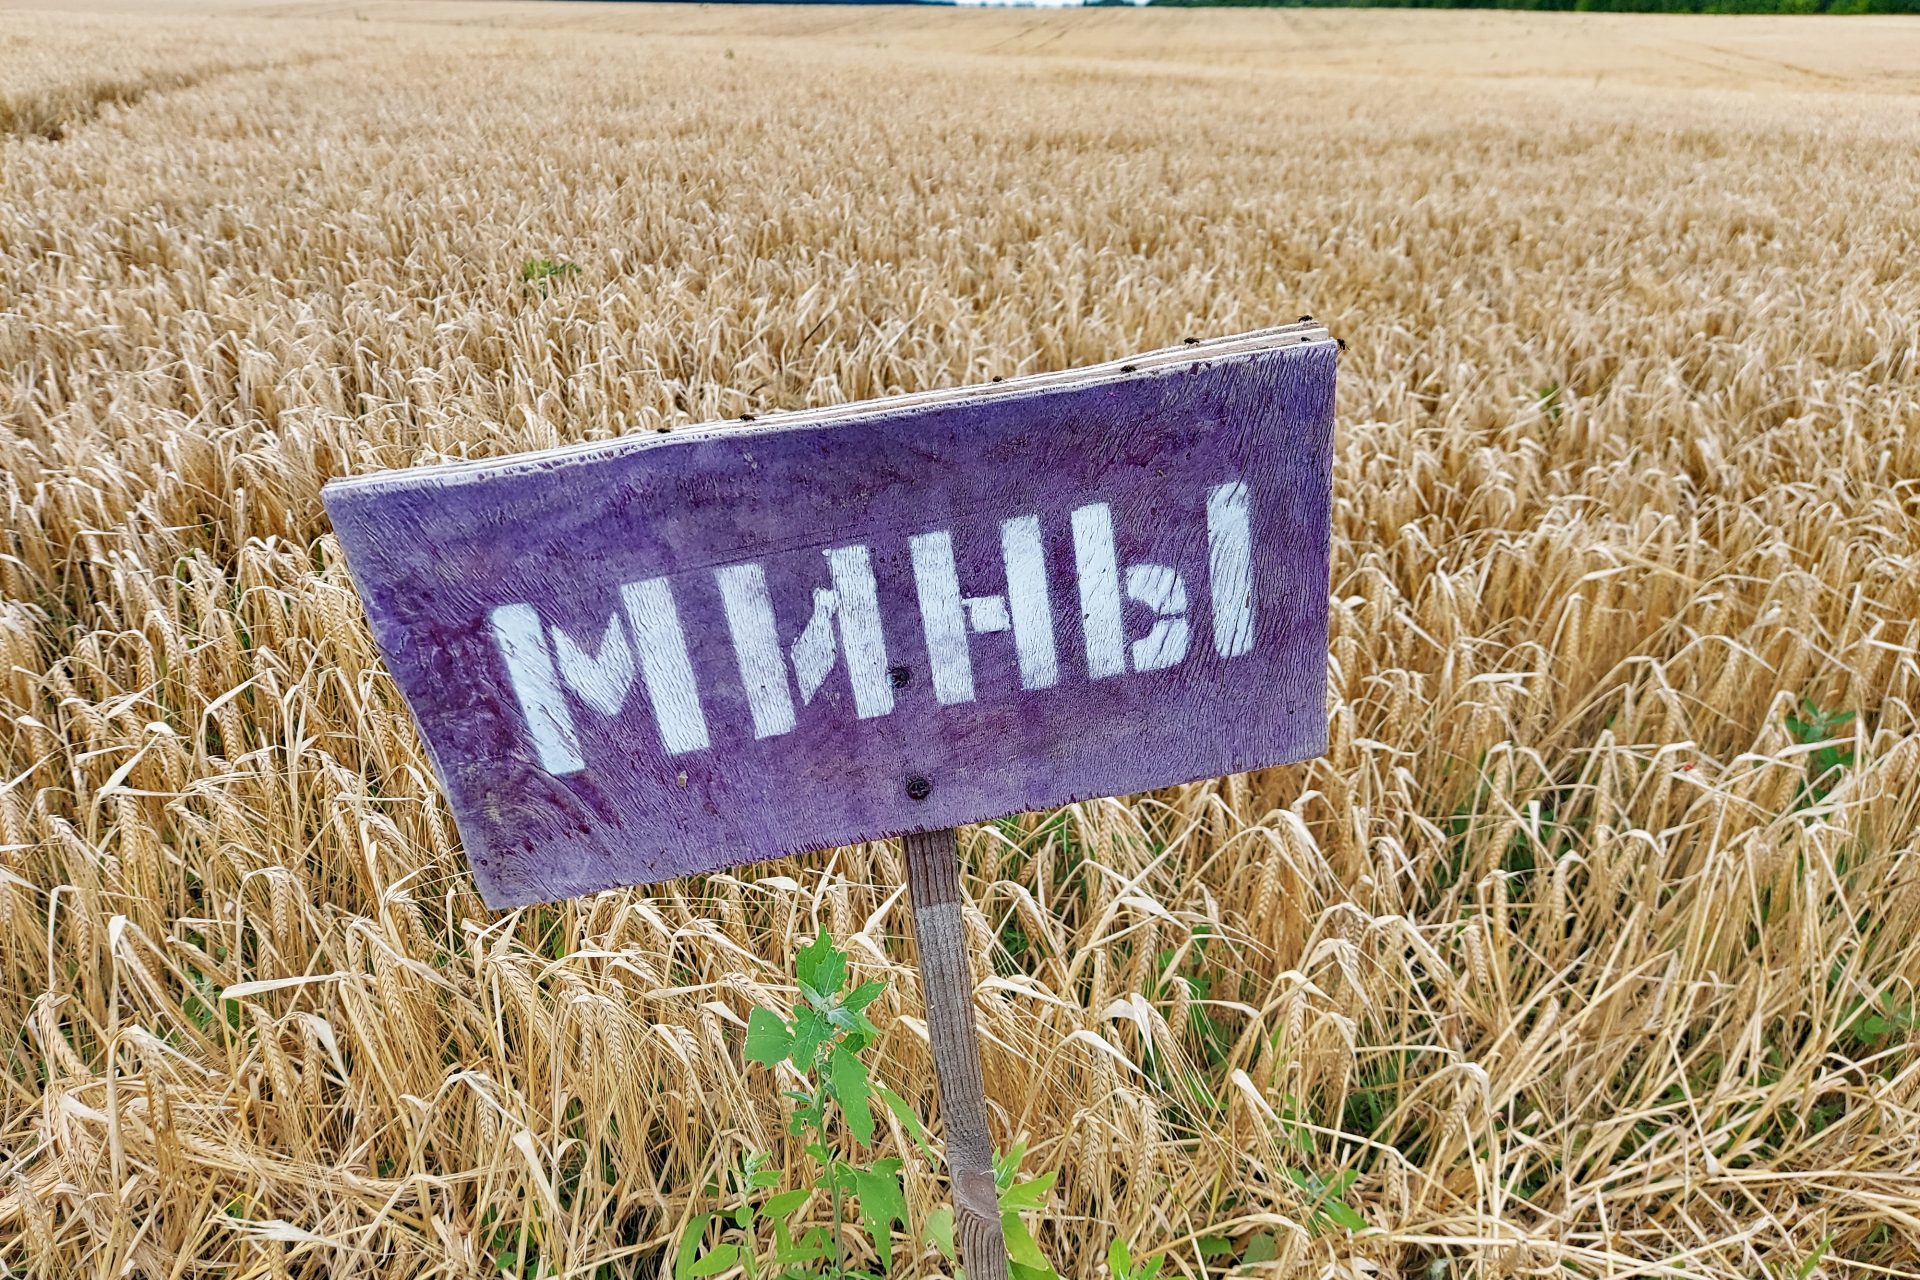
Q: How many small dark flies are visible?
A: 8